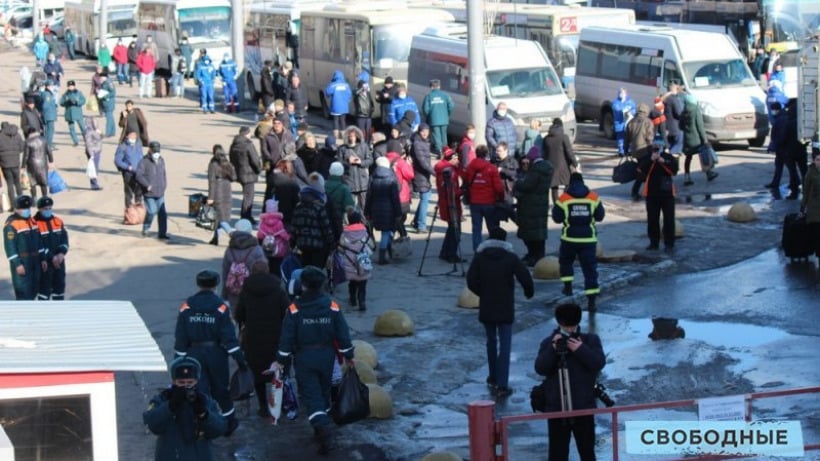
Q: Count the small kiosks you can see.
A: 1